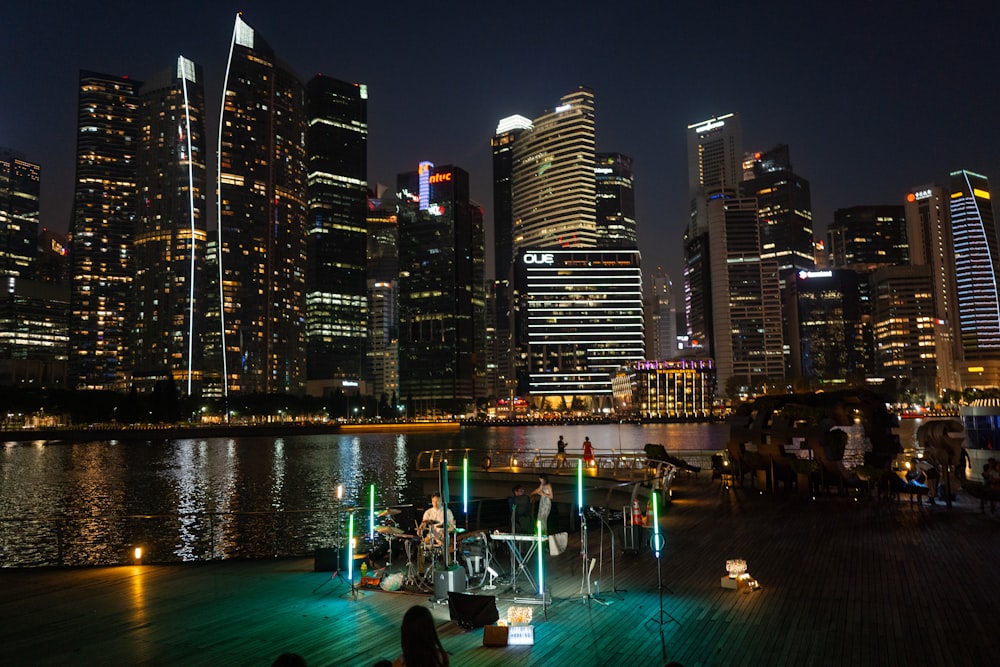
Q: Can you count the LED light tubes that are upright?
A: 6